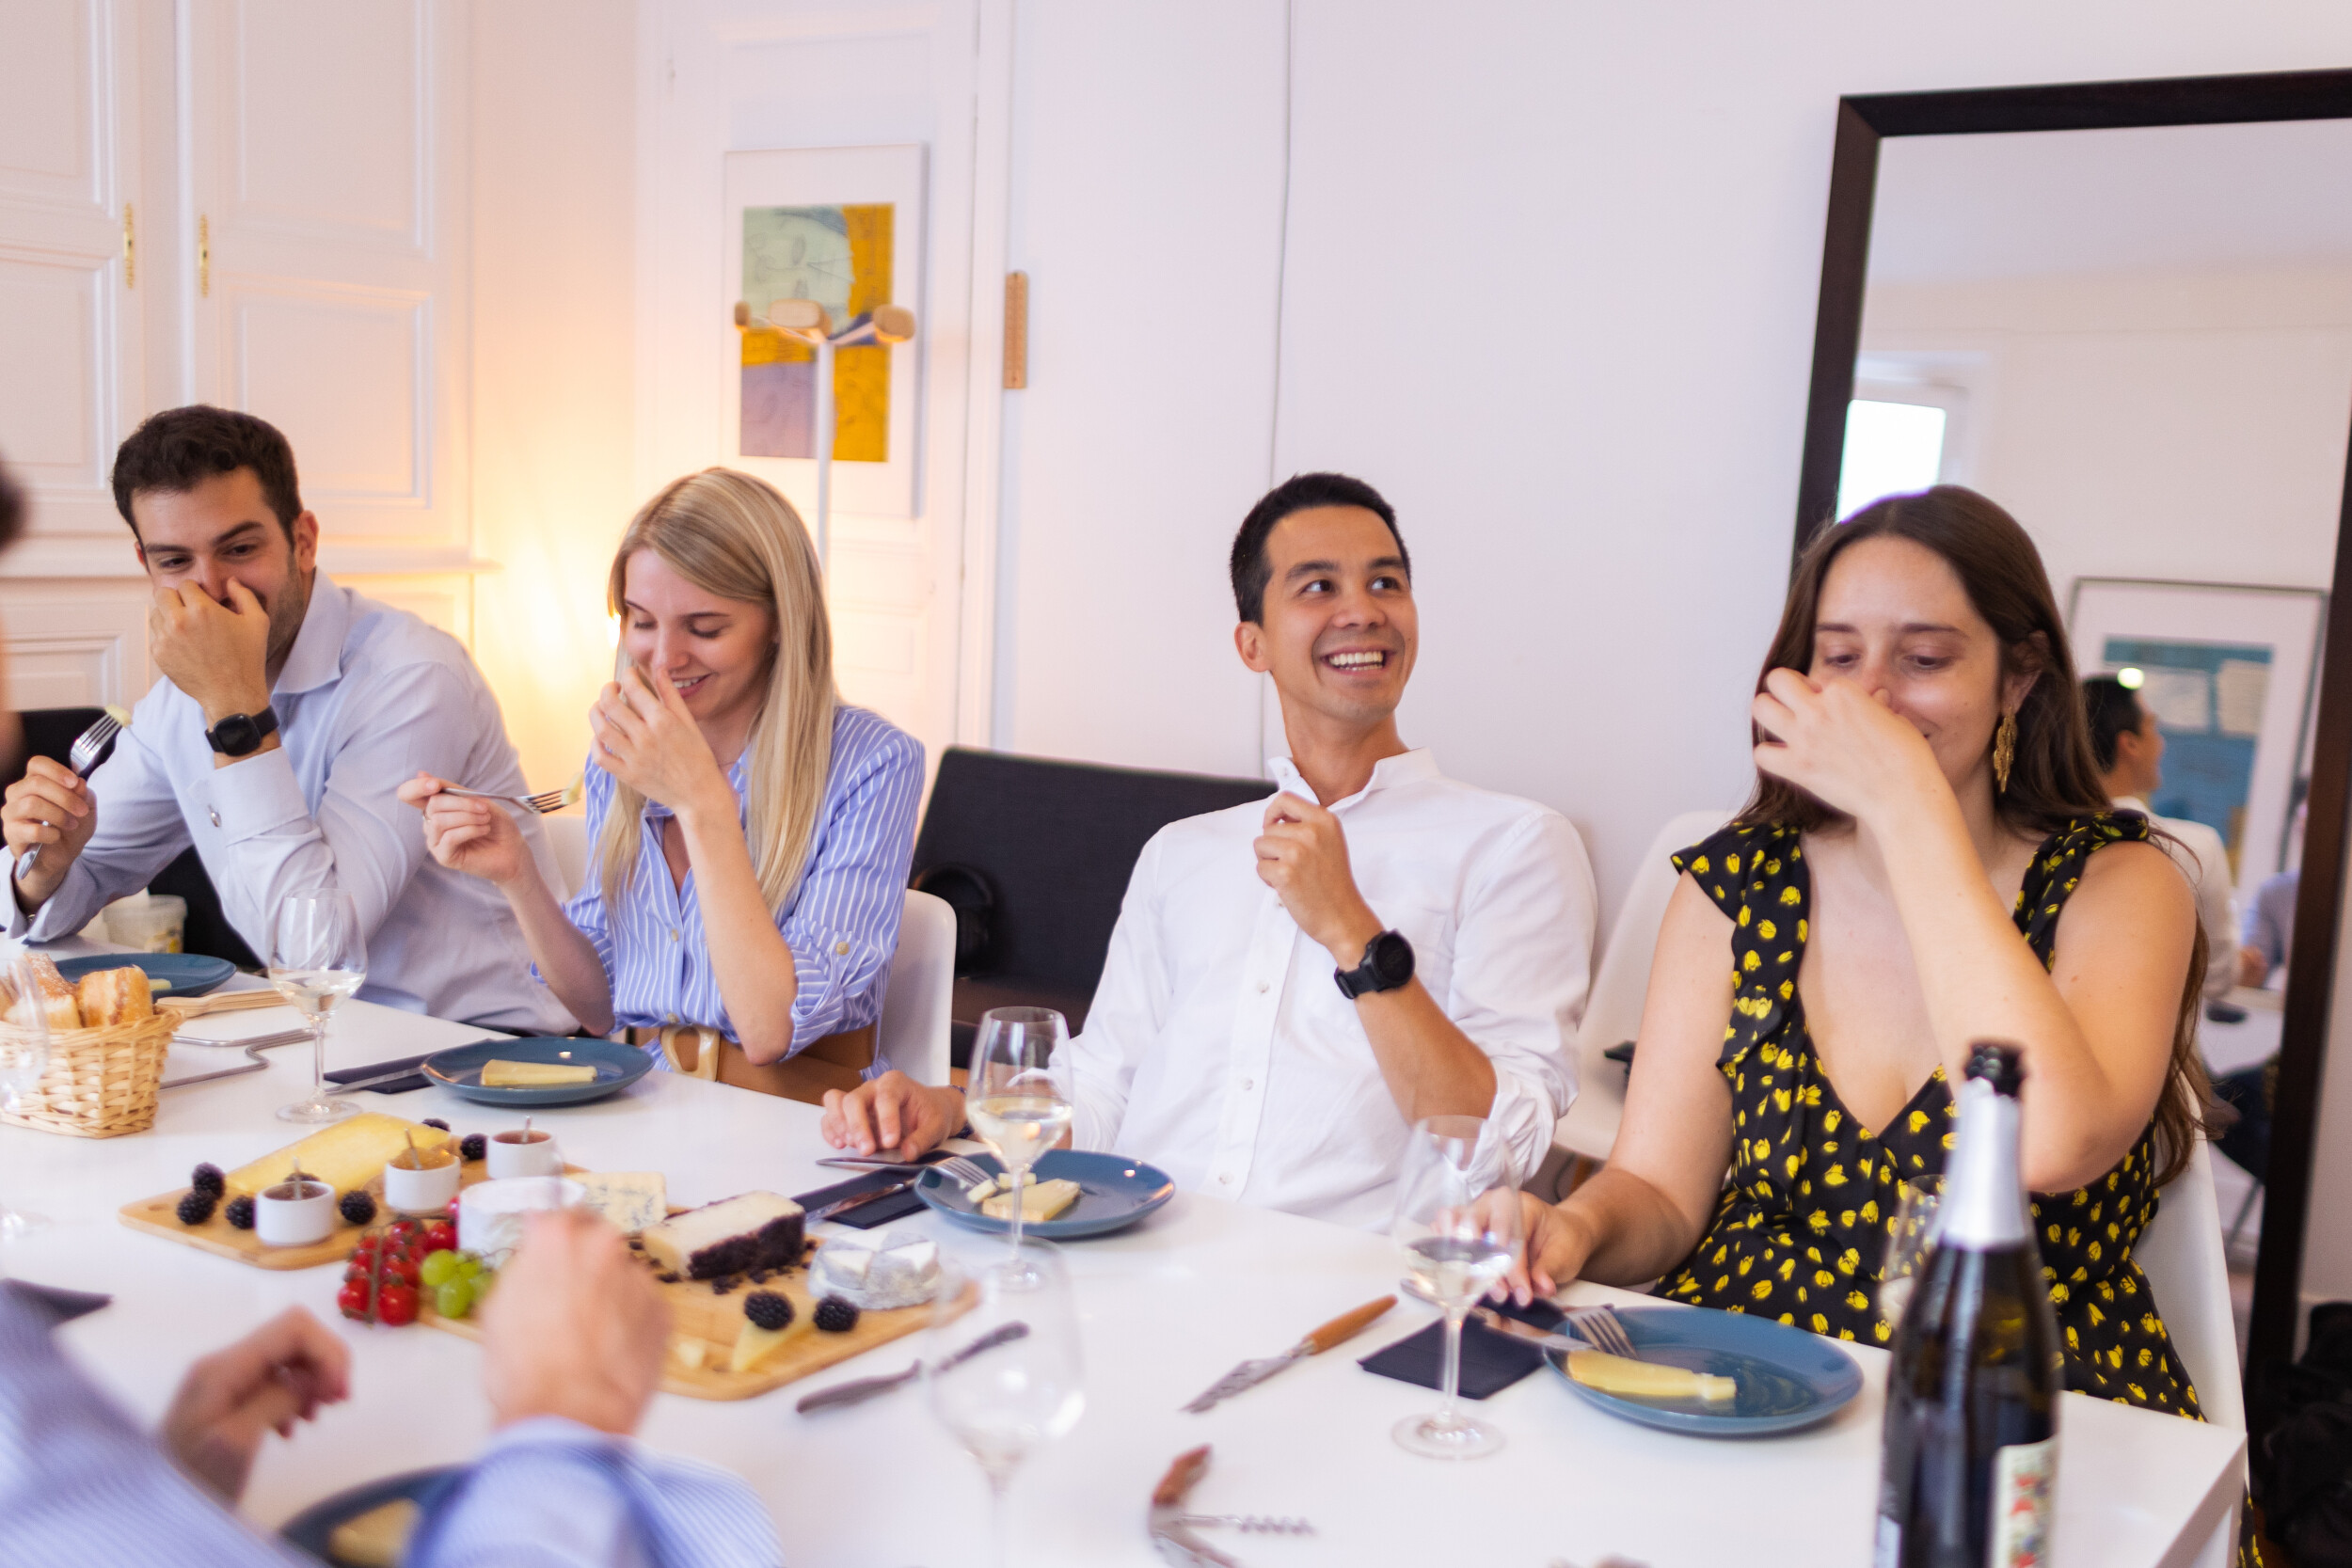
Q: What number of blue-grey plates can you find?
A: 5